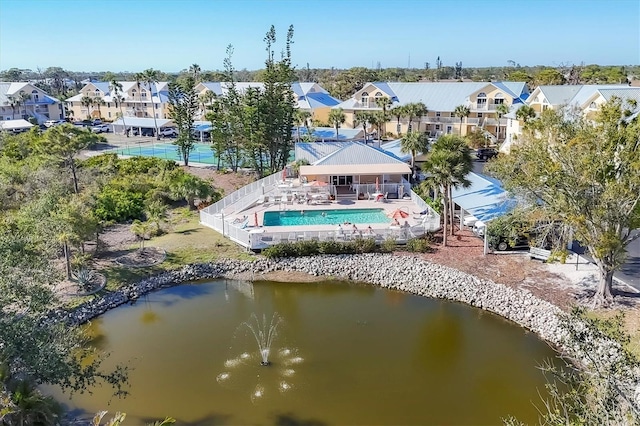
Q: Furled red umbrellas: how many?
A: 3